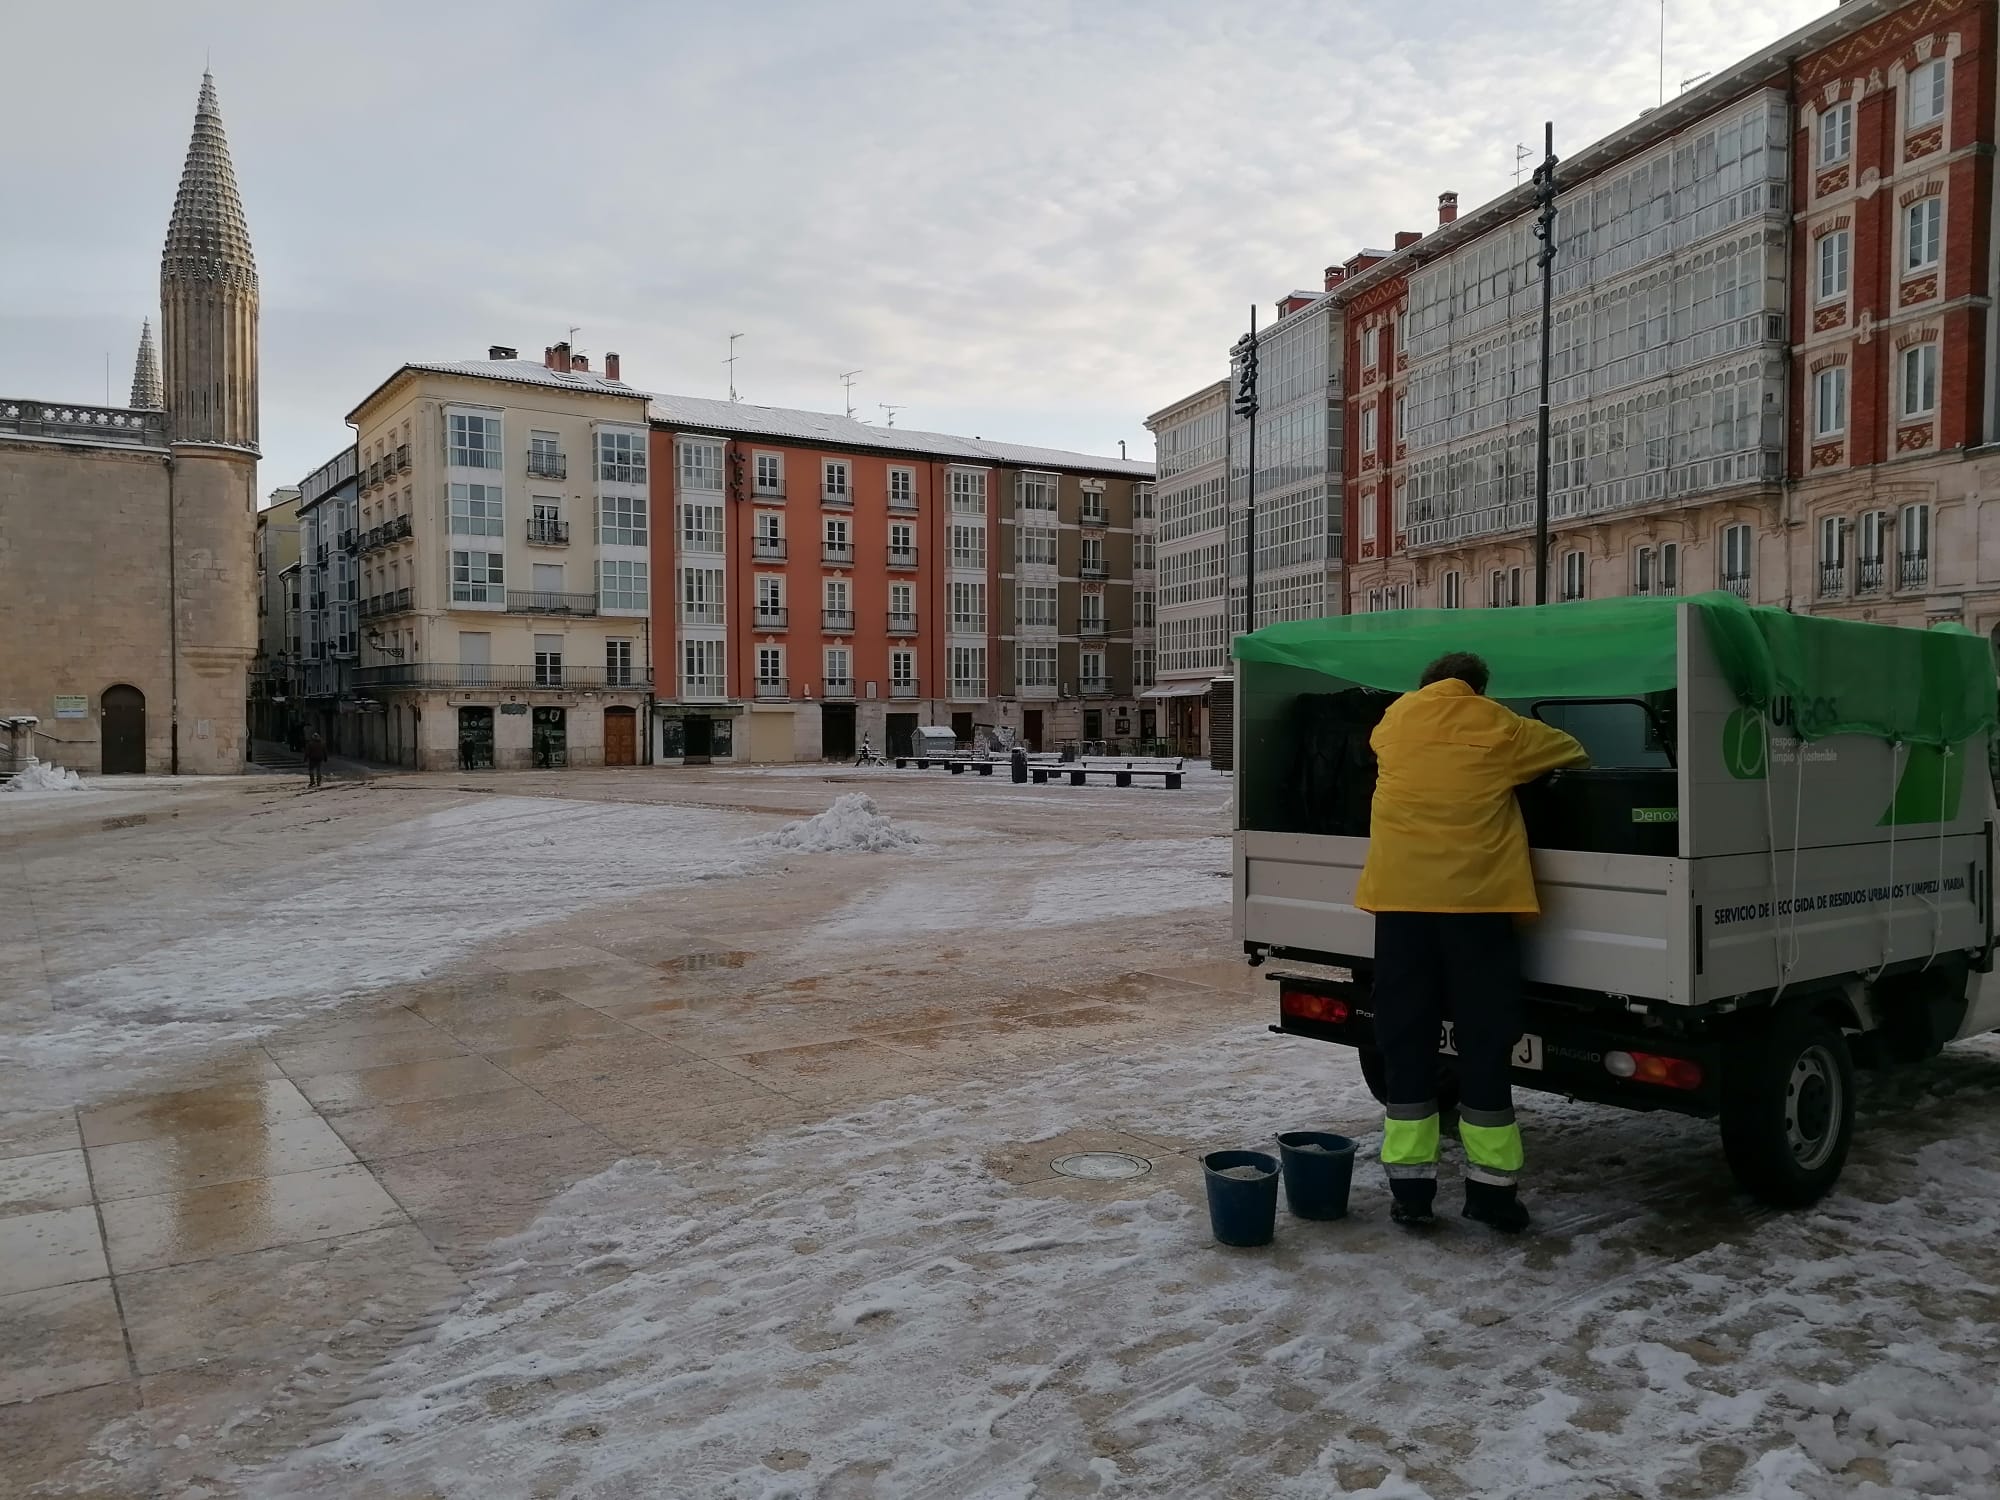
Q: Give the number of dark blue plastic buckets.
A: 2